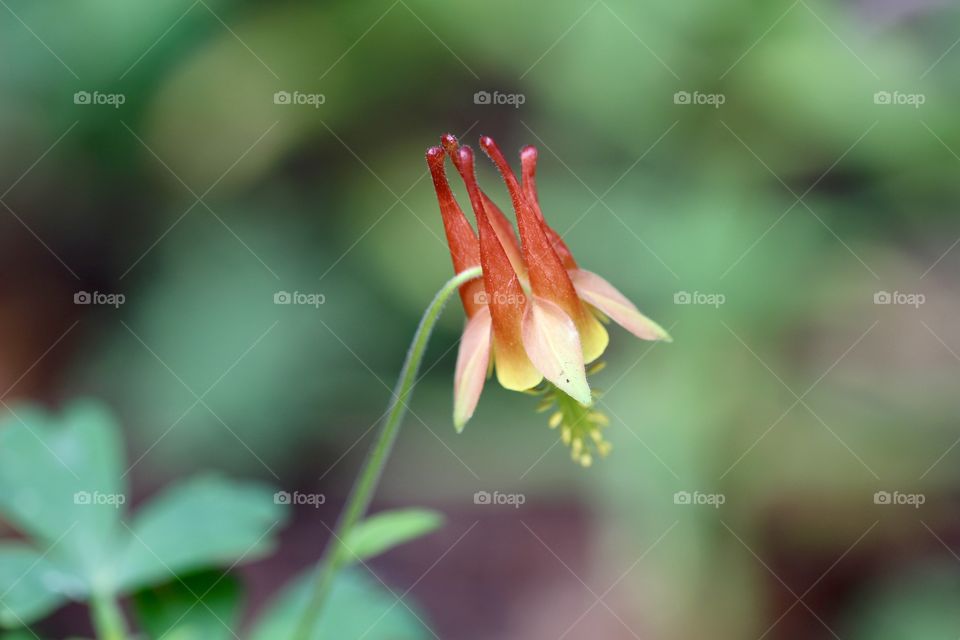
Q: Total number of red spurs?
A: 5